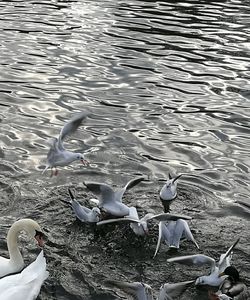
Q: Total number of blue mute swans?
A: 0